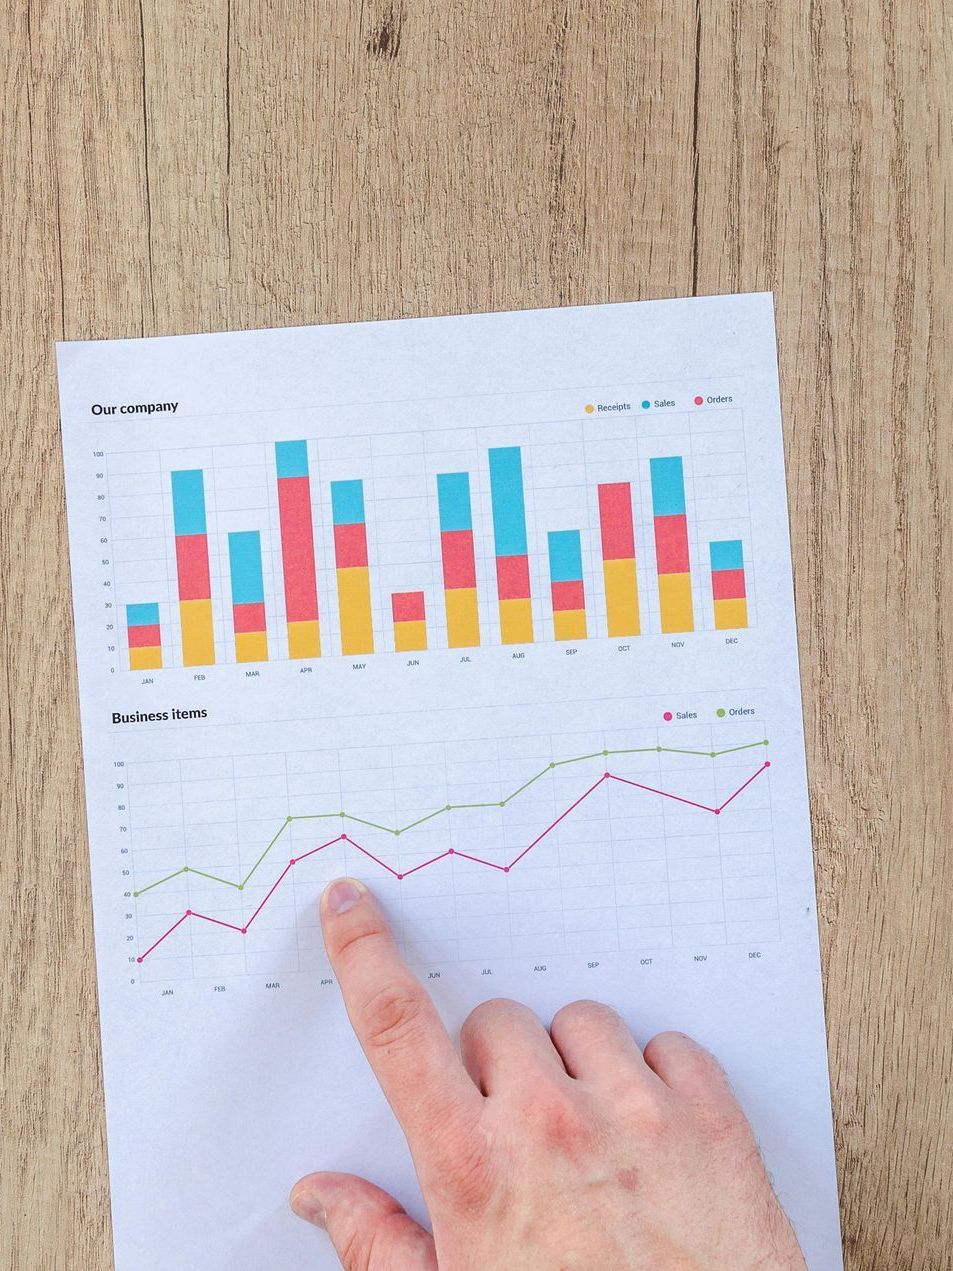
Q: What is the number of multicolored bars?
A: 12